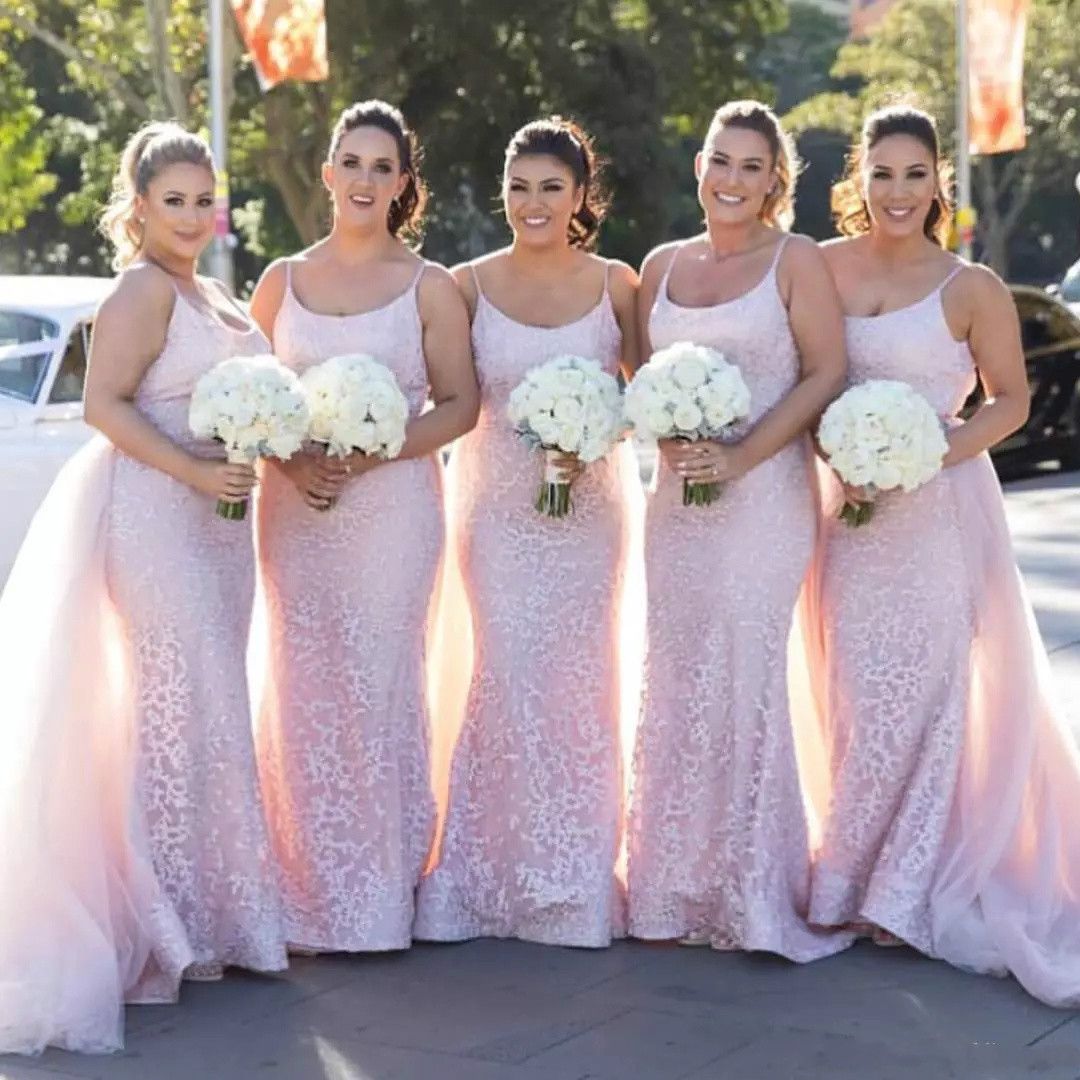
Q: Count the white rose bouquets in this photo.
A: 5